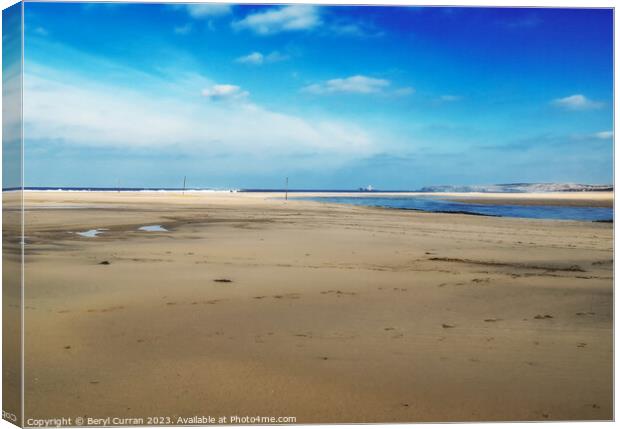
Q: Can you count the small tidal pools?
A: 2